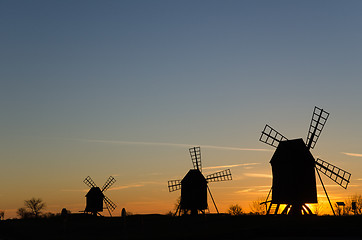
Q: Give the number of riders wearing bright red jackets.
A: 0